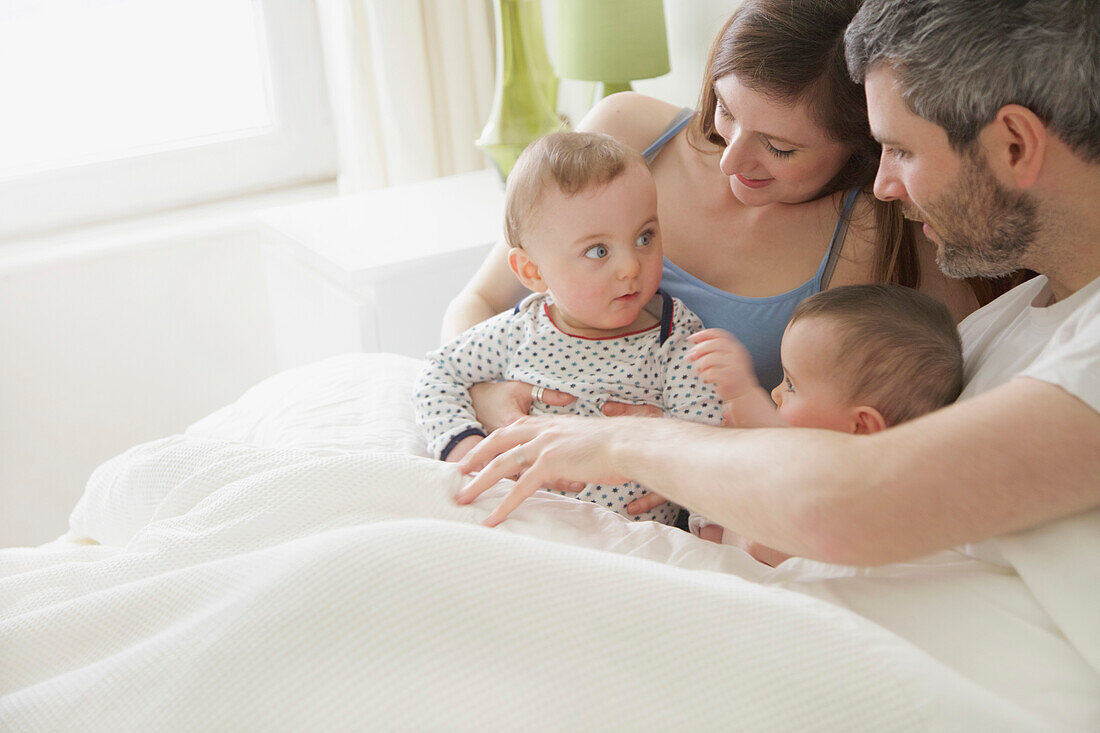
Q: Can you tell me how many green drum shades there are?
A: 1